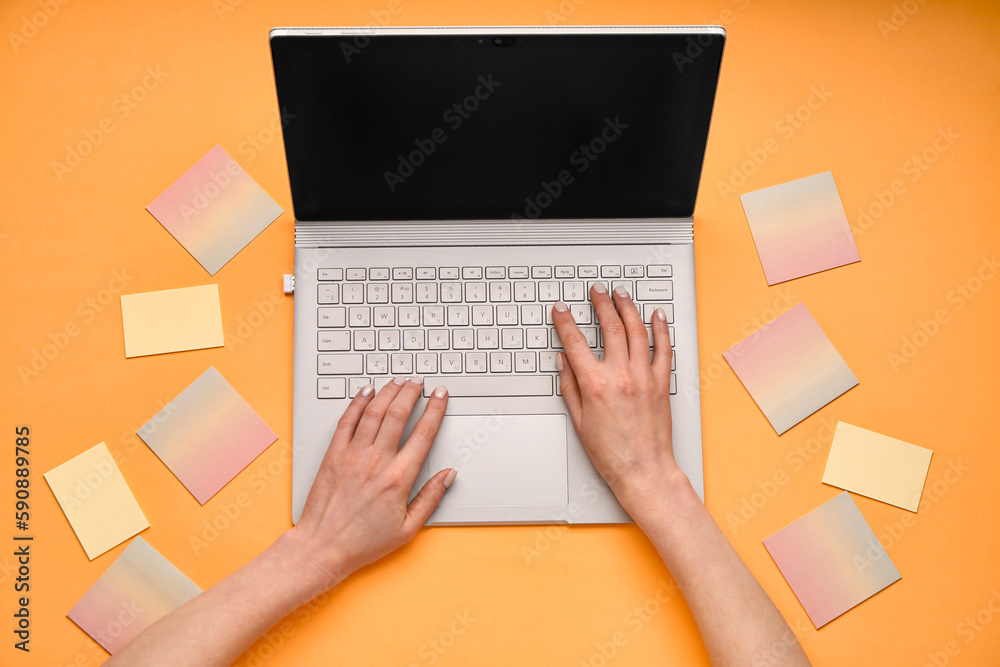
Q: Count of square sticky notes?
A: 6